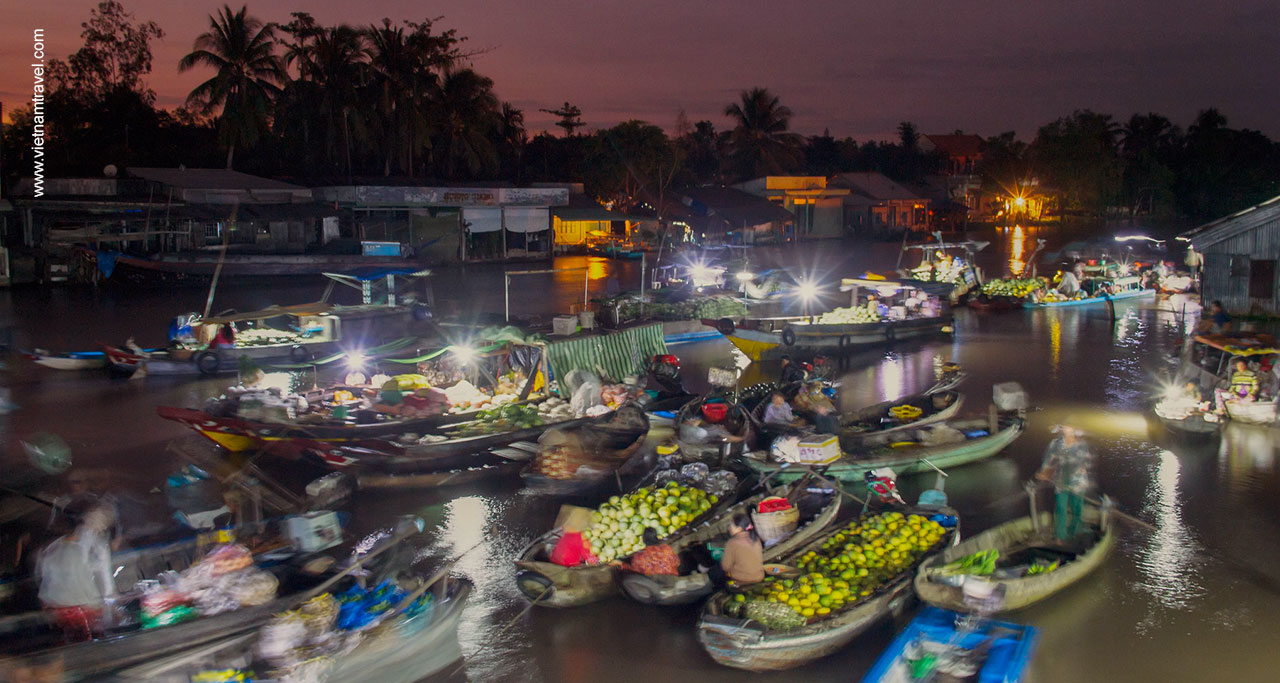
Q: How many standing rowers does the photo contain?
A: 1